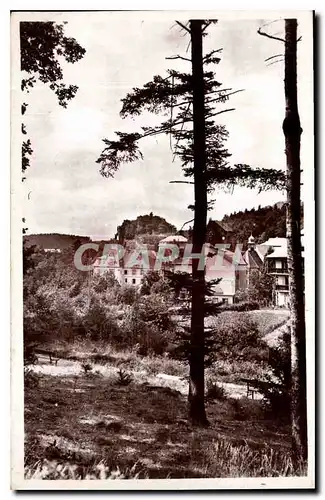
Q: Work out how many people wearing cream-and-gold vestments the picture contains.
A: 0